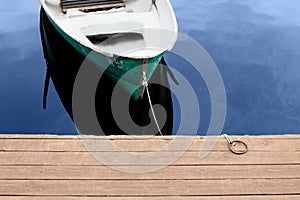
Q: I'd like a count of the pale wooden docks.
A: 1